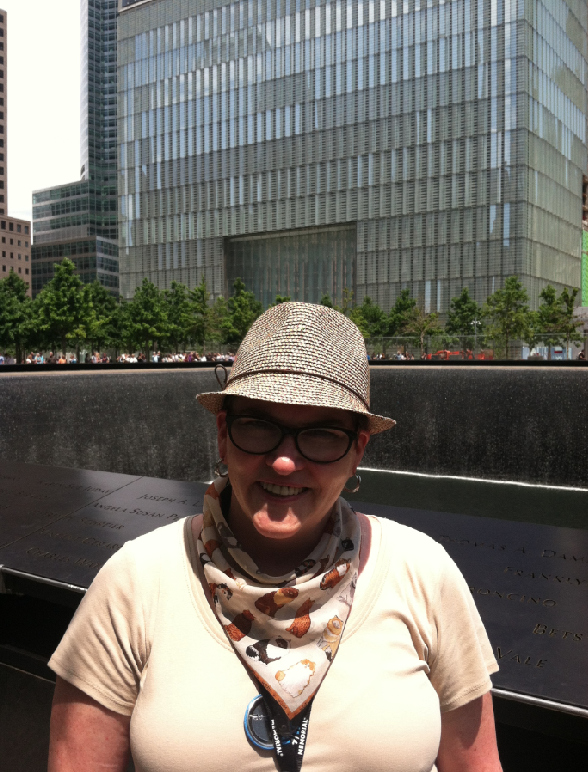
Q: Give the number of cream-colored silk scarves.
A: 1